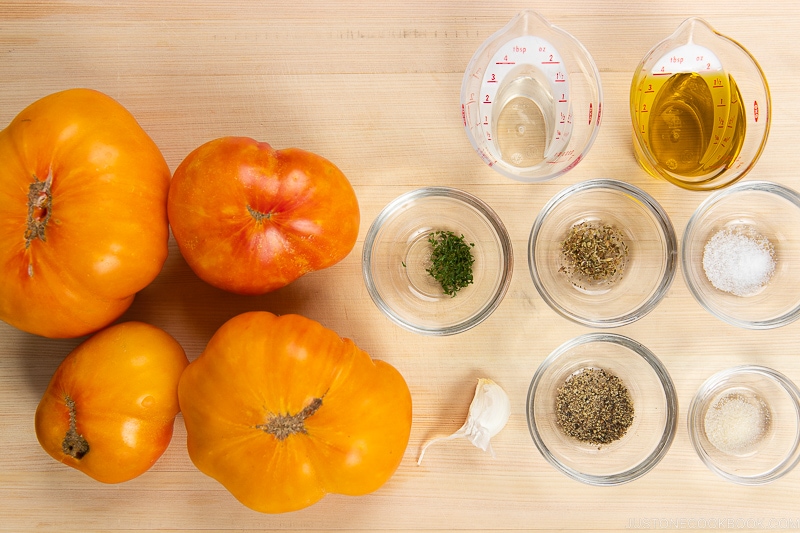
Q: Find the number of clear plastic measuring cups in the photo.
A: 2